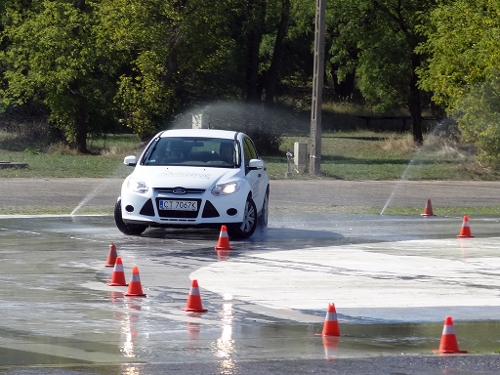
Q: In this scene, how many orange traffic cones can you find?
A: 9